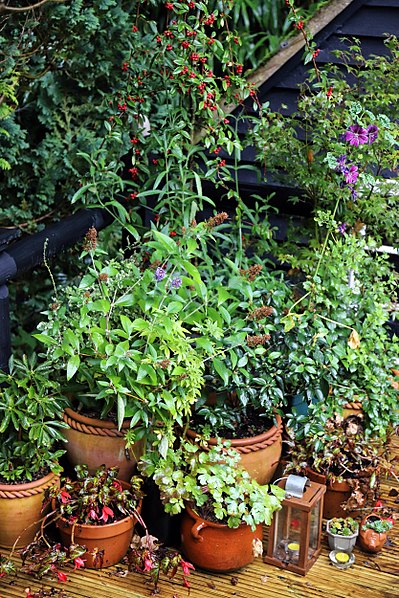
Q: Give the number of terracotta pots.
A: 8